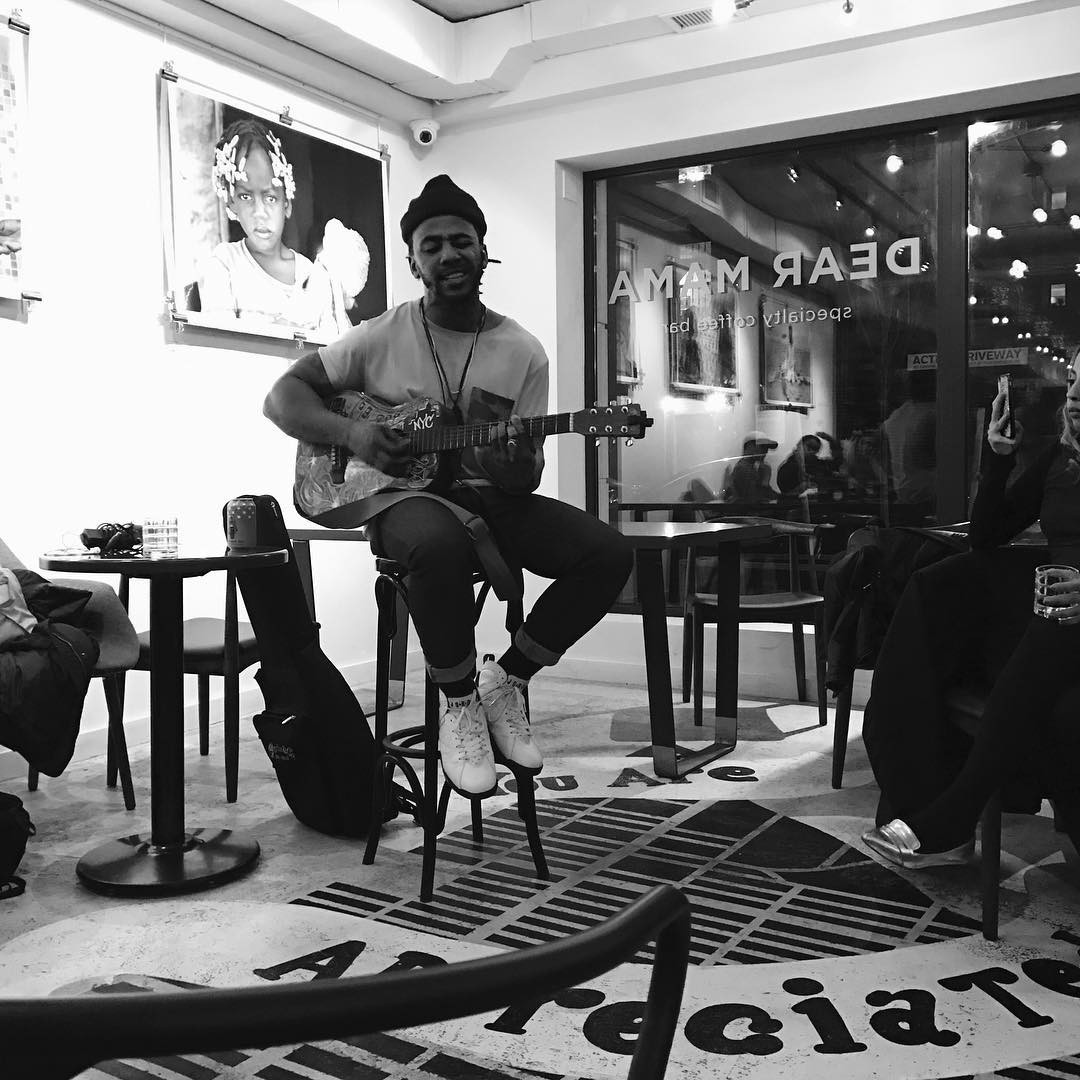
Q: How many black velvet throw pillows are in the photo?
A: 0